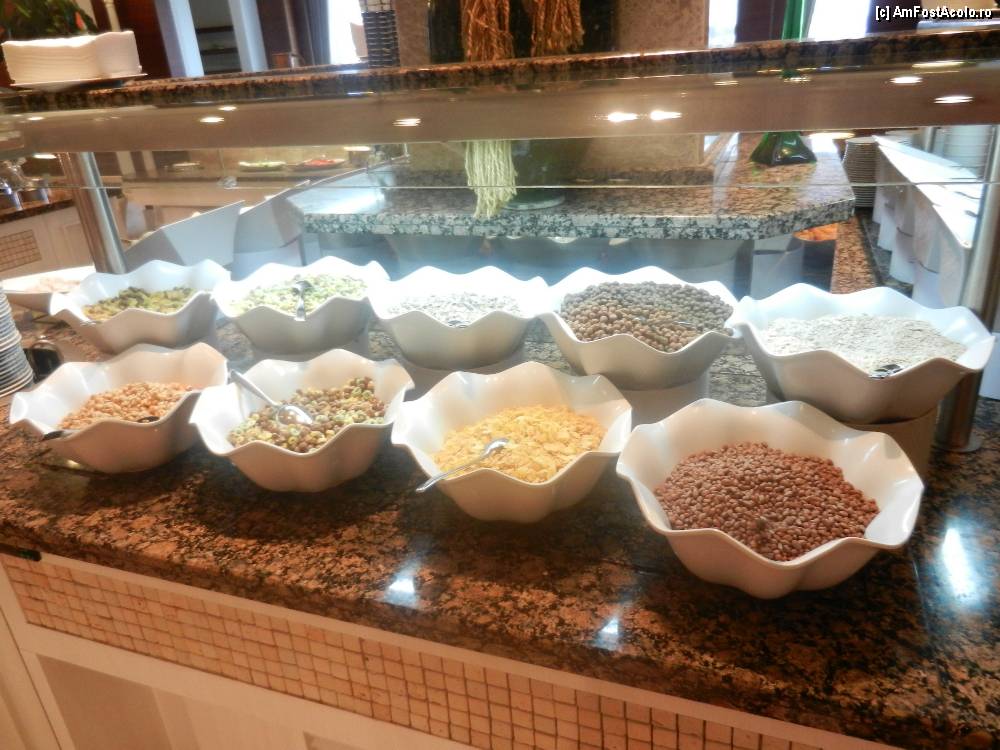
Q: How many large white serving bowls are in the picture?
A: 9